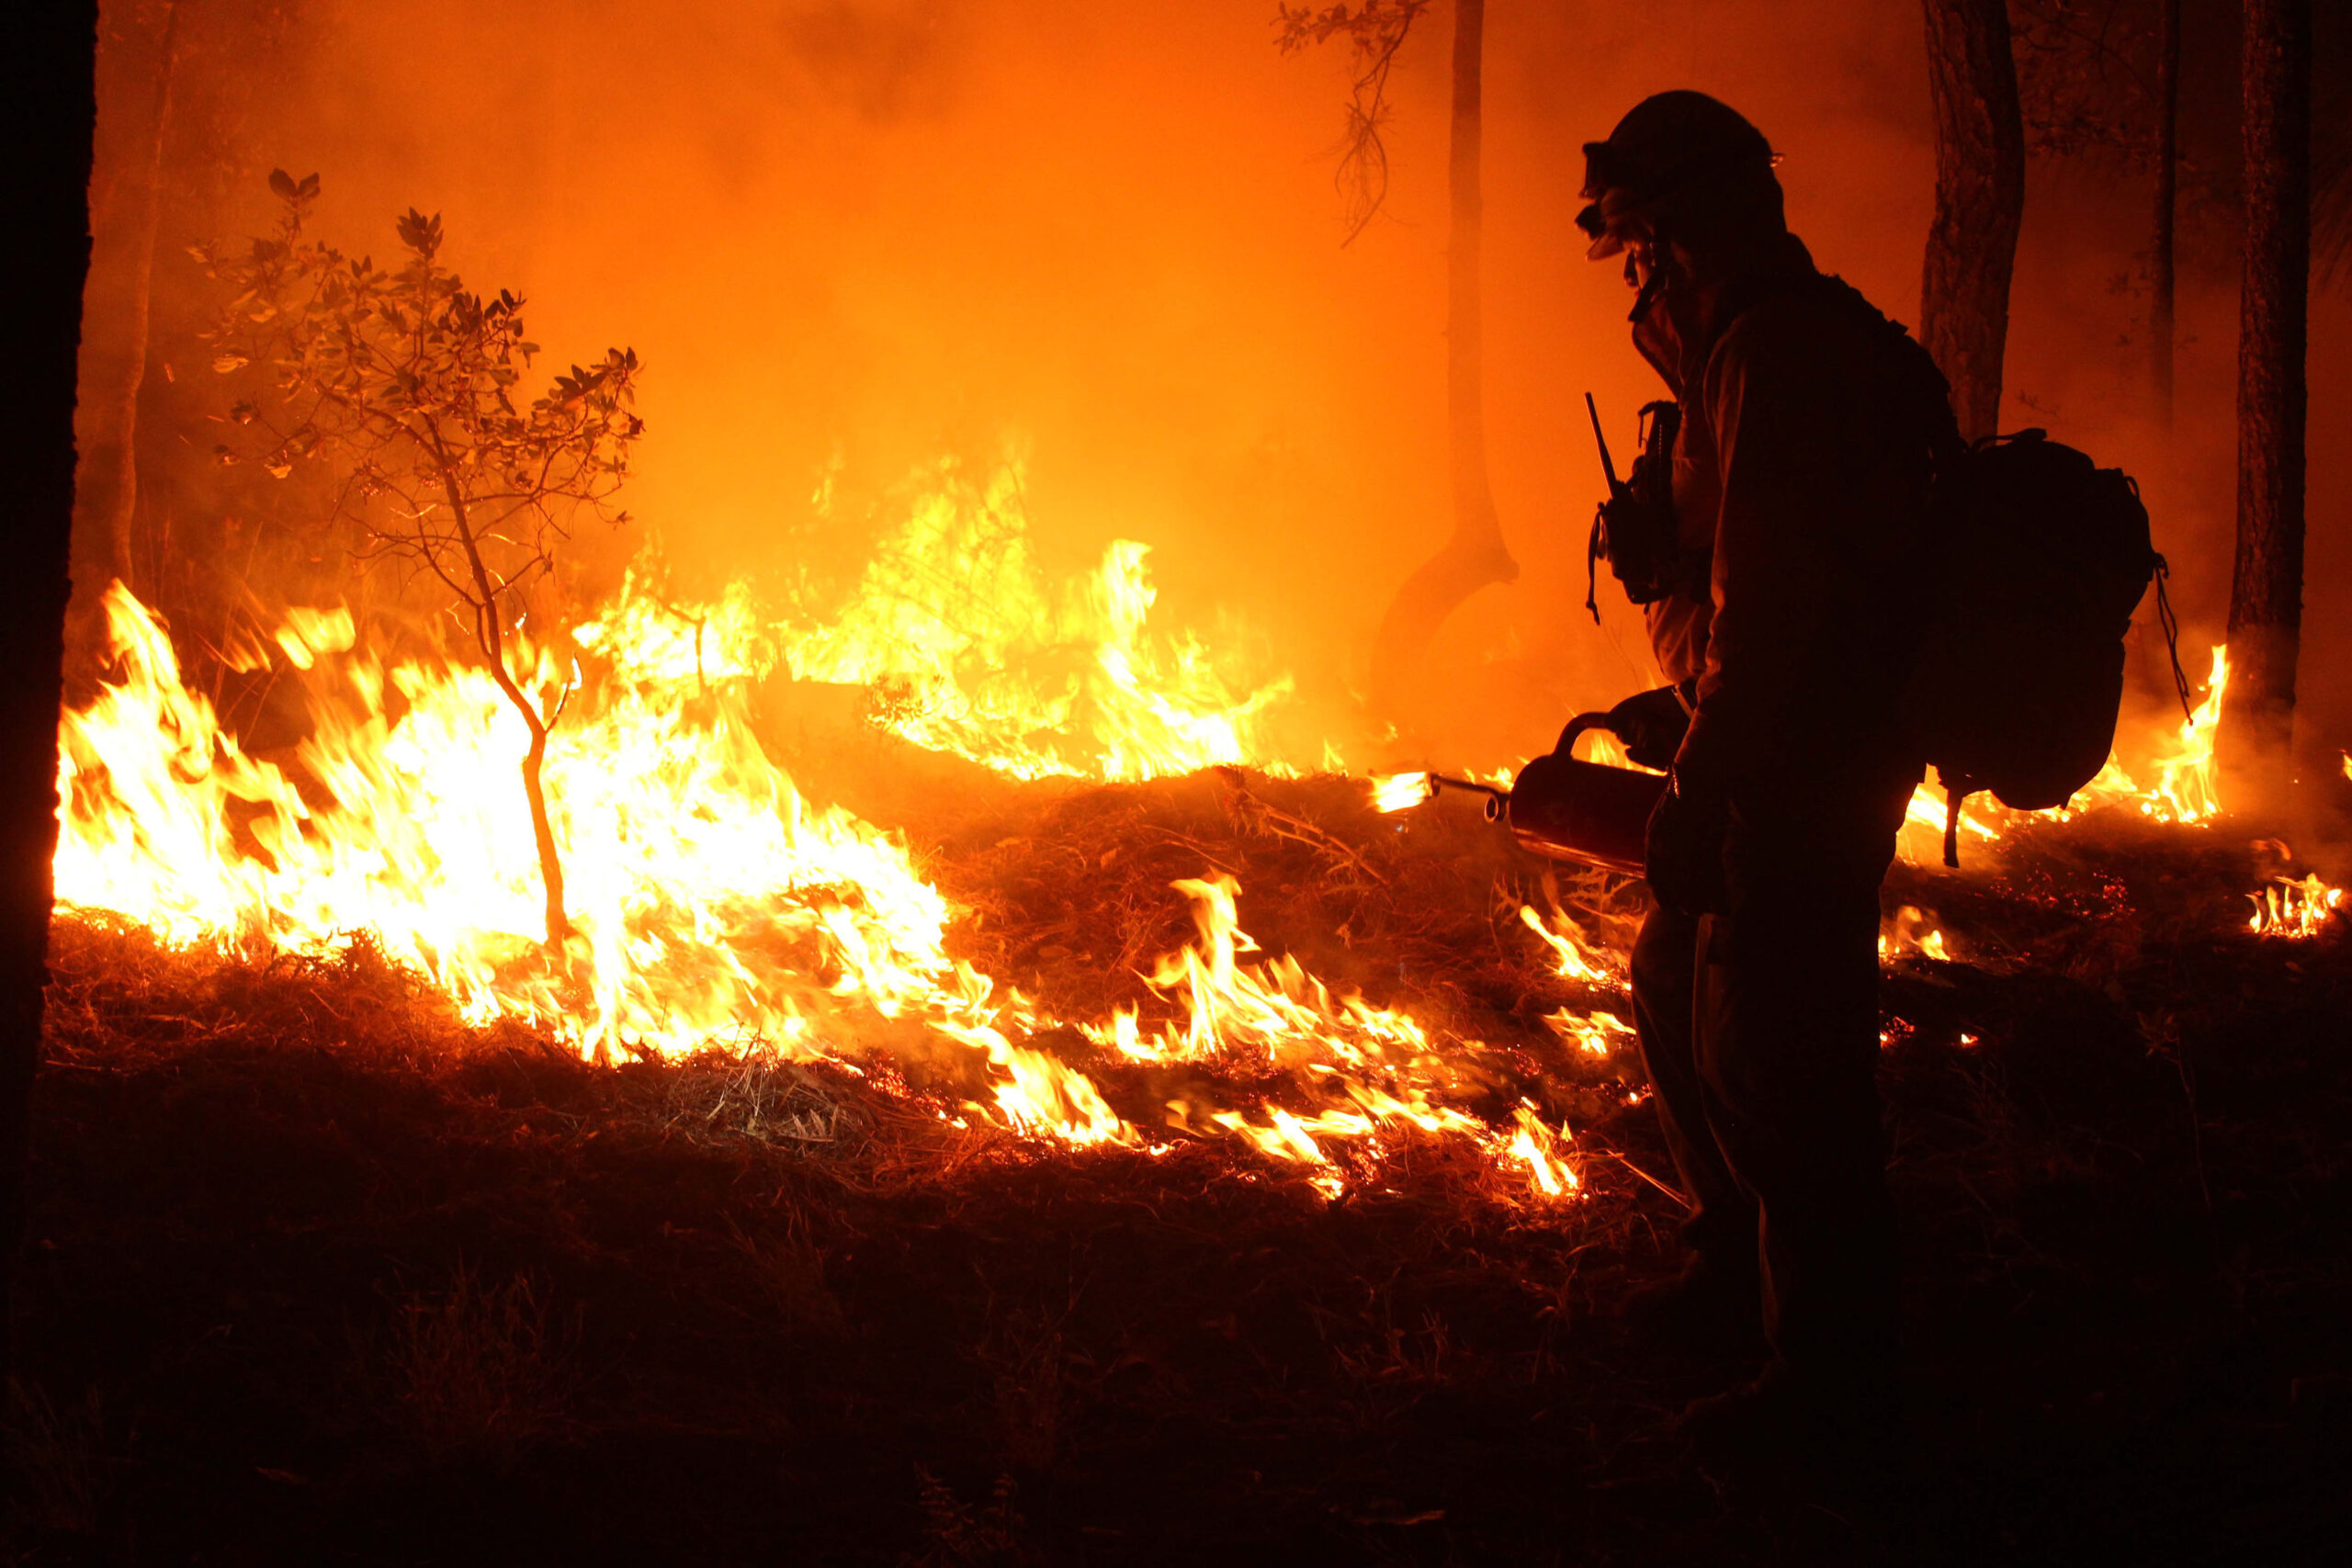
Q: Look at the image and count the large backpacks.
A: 1